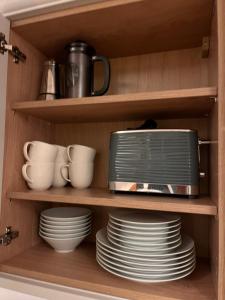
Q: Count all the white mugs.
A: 6